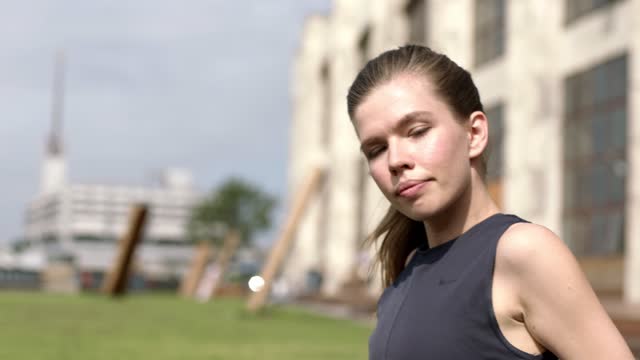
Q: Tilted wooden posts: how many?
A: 4